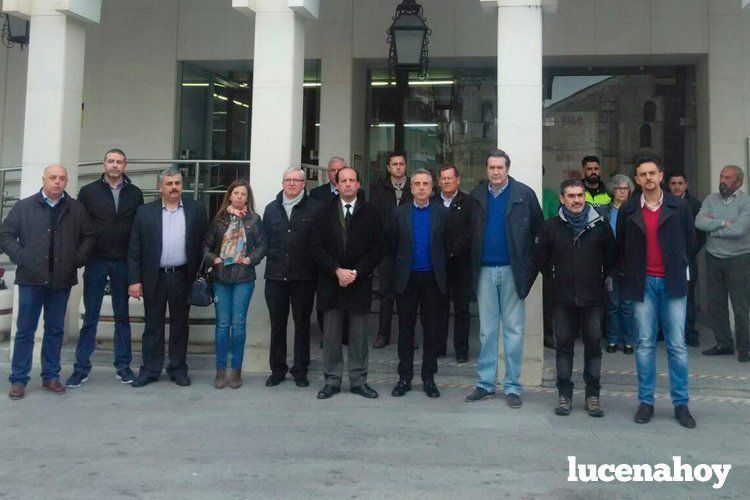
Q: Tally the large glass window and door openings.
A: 3